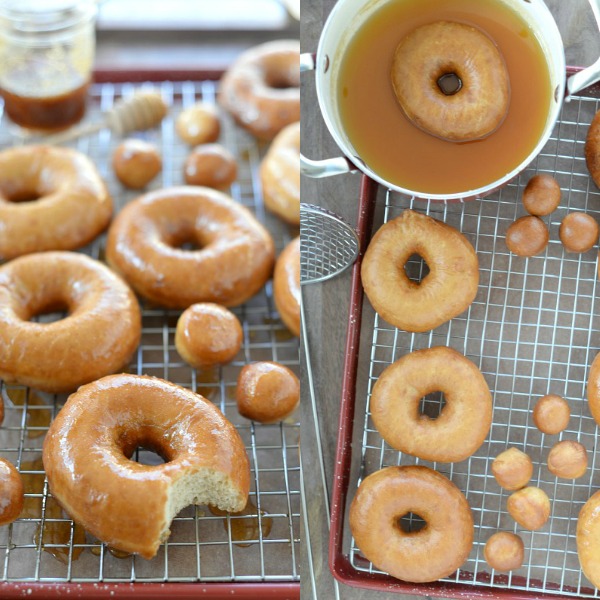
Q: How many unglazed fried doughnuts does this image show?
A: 3